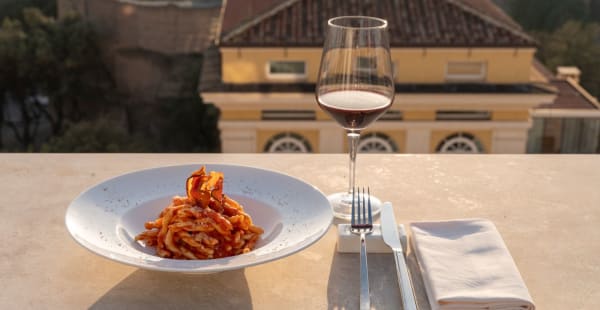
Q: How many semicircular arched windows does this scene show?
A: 3